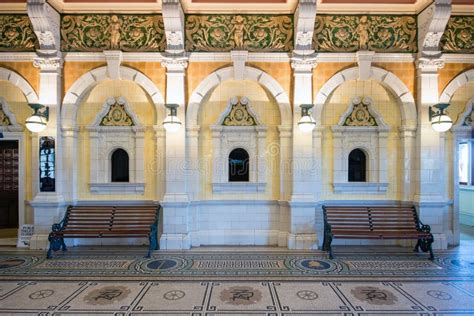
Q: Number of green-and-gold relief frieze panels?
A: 5